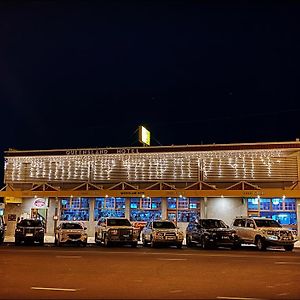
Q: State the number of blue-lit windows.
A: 5